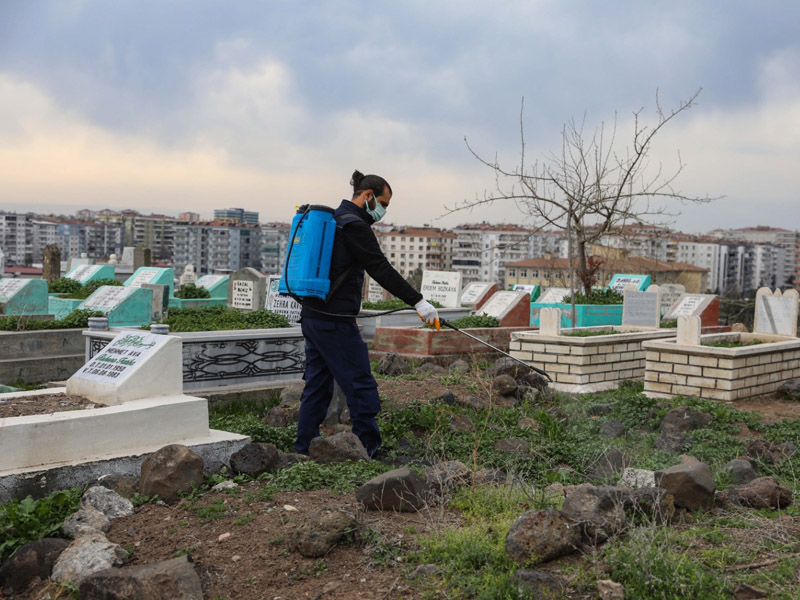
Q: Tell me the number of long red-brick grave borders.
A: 1